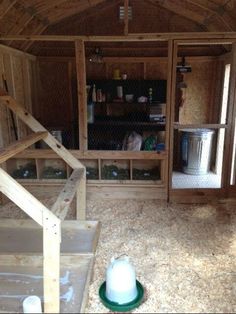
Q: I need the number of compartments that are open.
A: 5